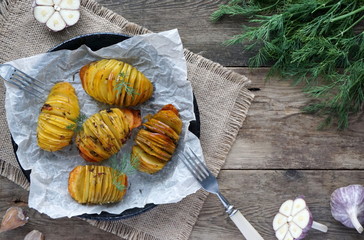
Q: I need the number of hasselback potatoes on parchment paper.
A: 5